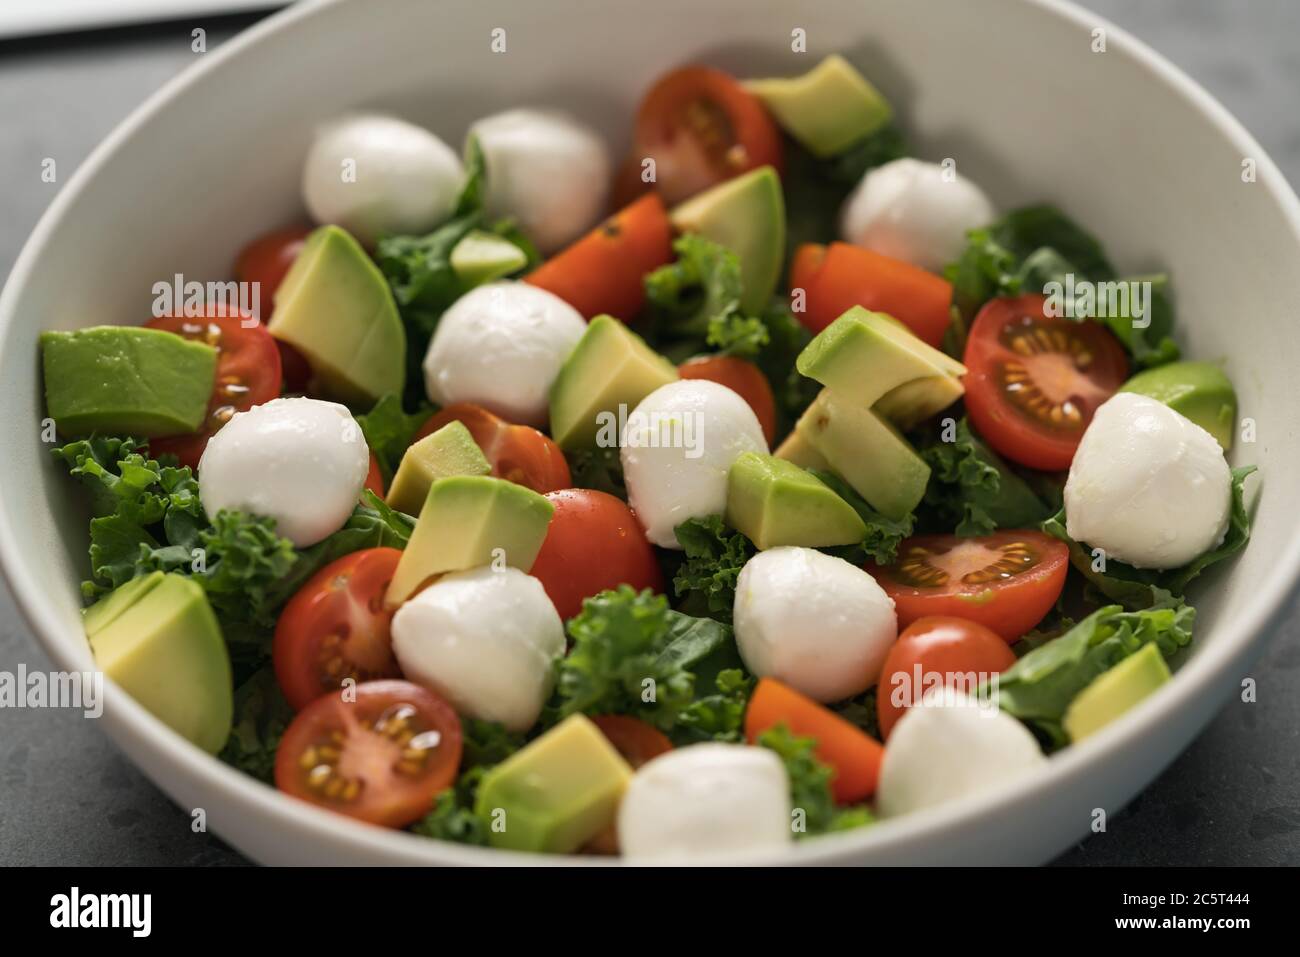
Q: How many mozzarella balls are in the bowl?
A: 11